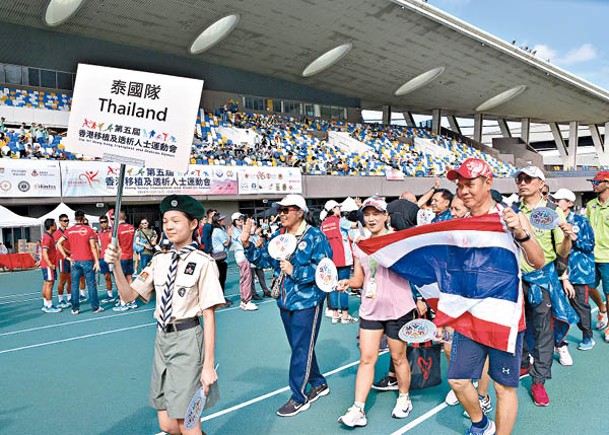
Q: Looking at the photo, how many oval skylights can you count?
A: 5